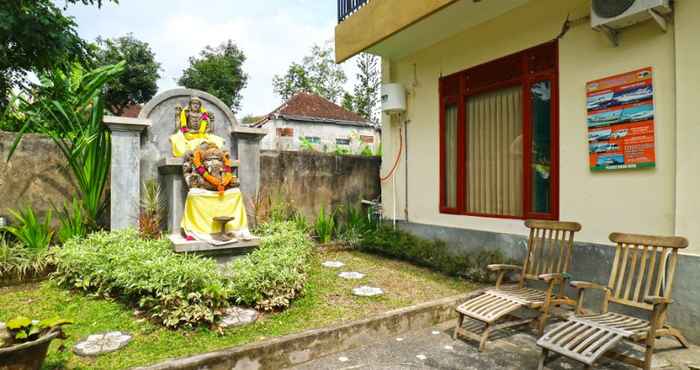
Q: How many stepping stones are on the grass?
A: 5